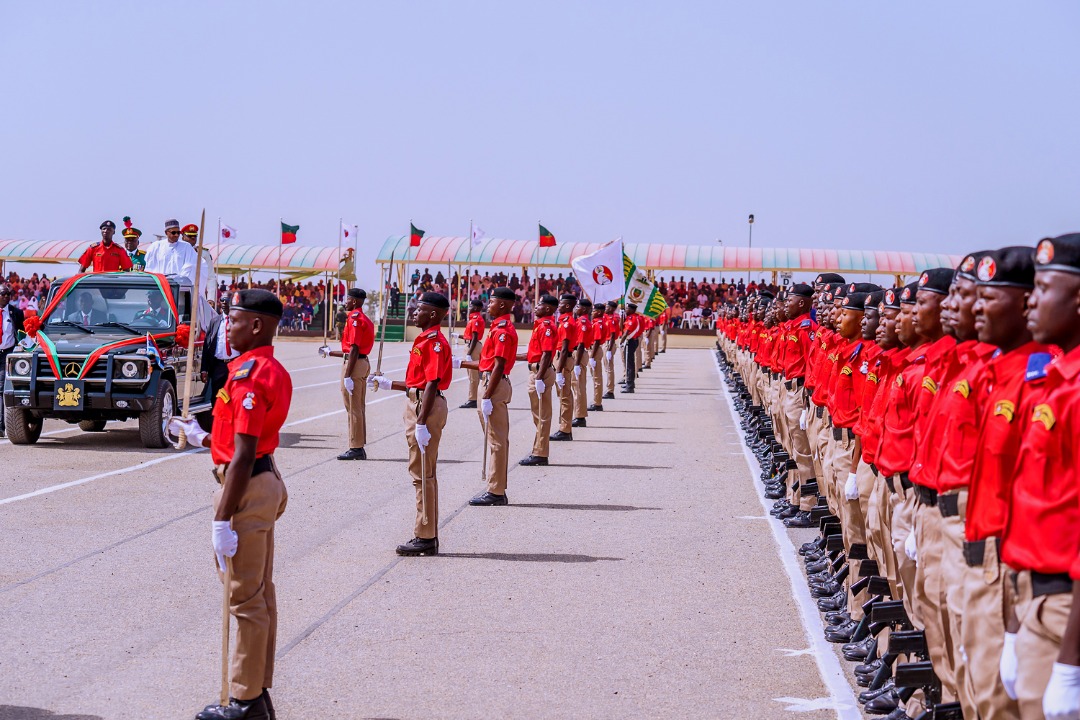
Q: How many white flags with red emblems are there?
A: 4